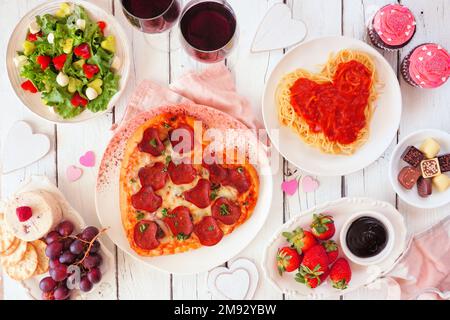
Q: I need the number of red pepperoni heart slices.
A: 12